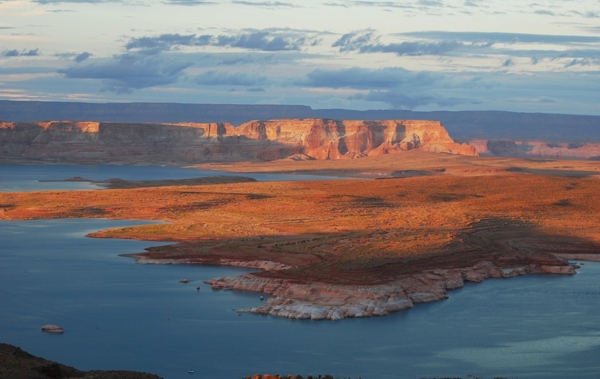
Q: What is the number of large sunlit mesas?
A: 1